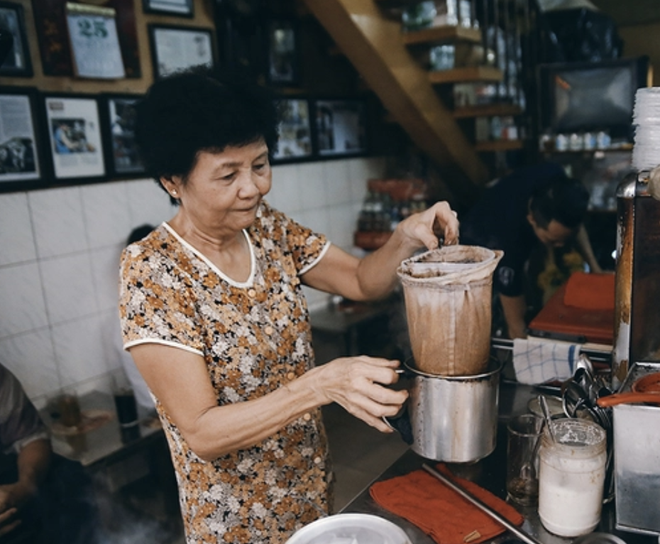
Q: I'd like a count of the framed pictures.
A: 9